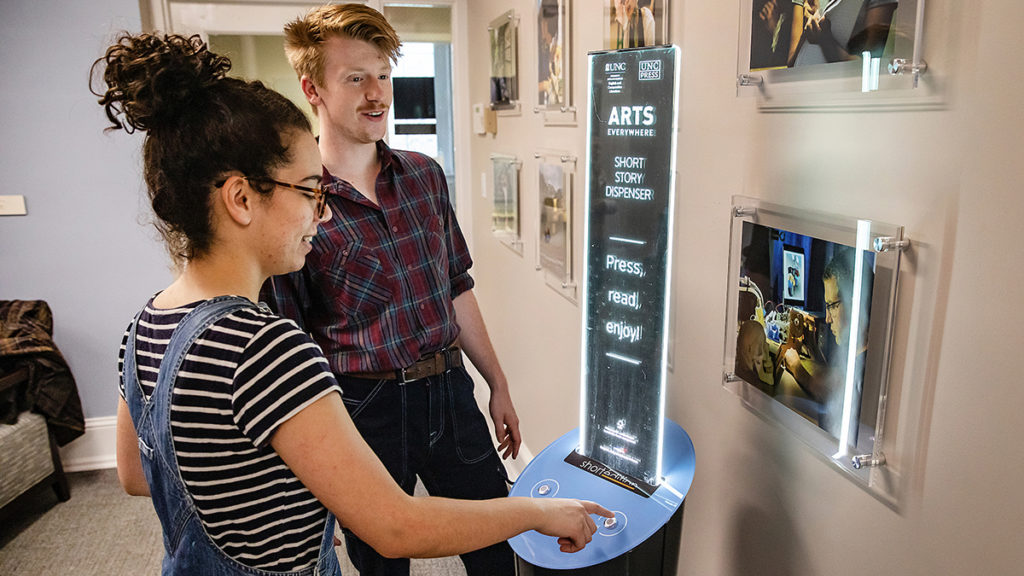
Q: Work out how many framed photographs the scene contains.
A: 7